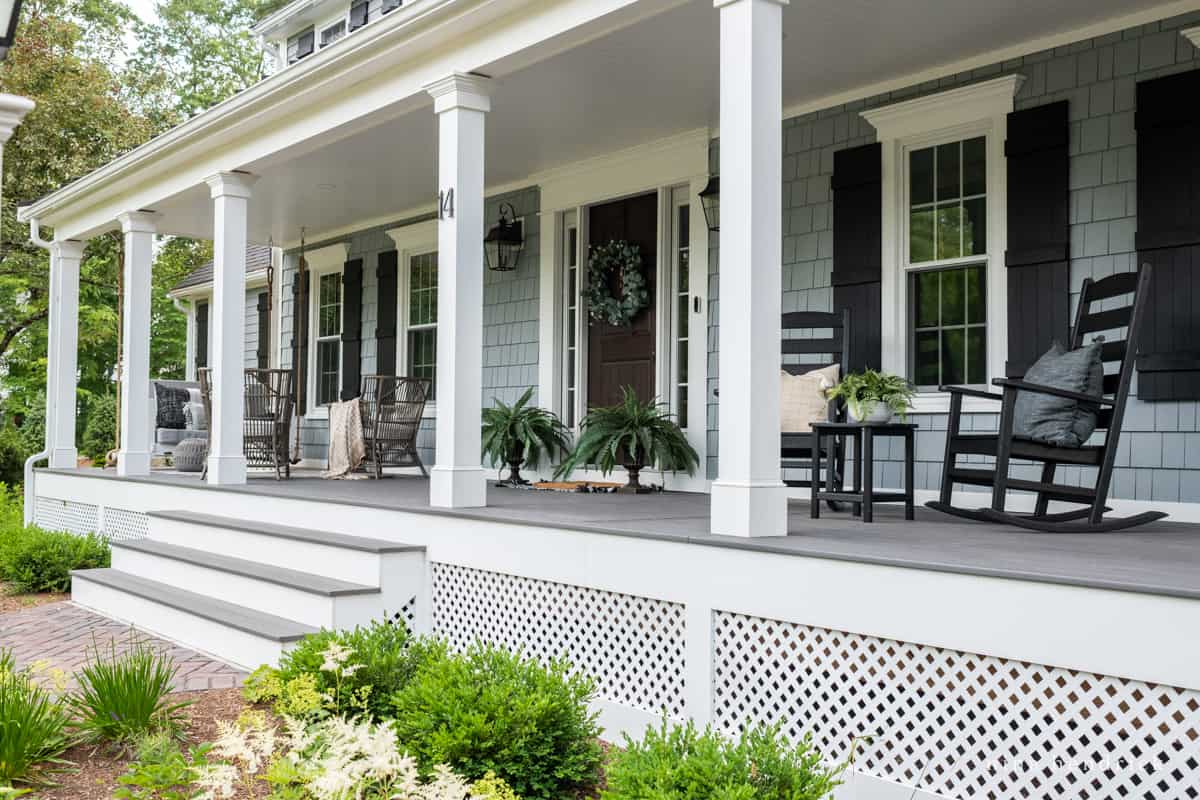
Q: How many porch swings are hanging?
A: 1